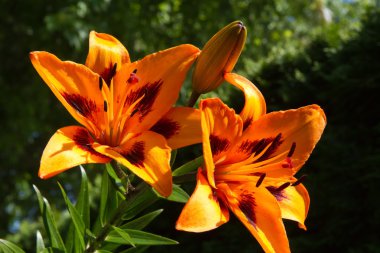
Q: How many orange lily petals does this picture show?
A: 12